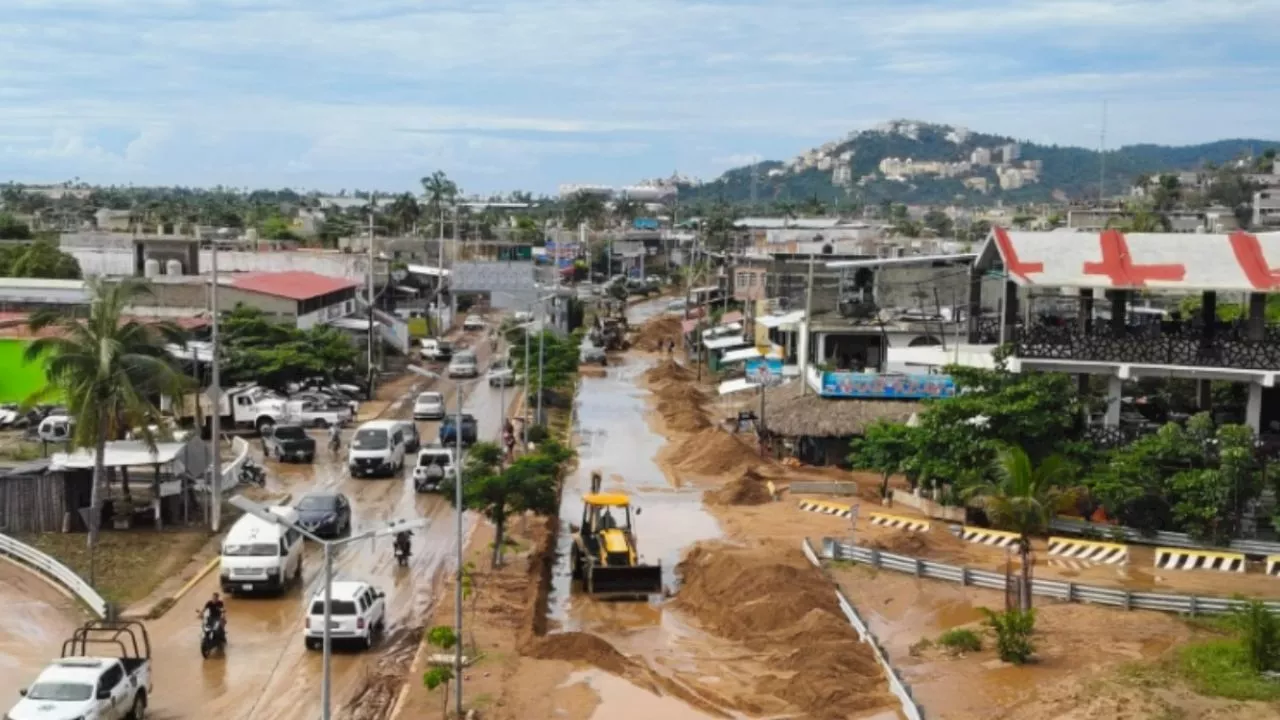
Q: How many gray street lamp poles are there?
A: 5